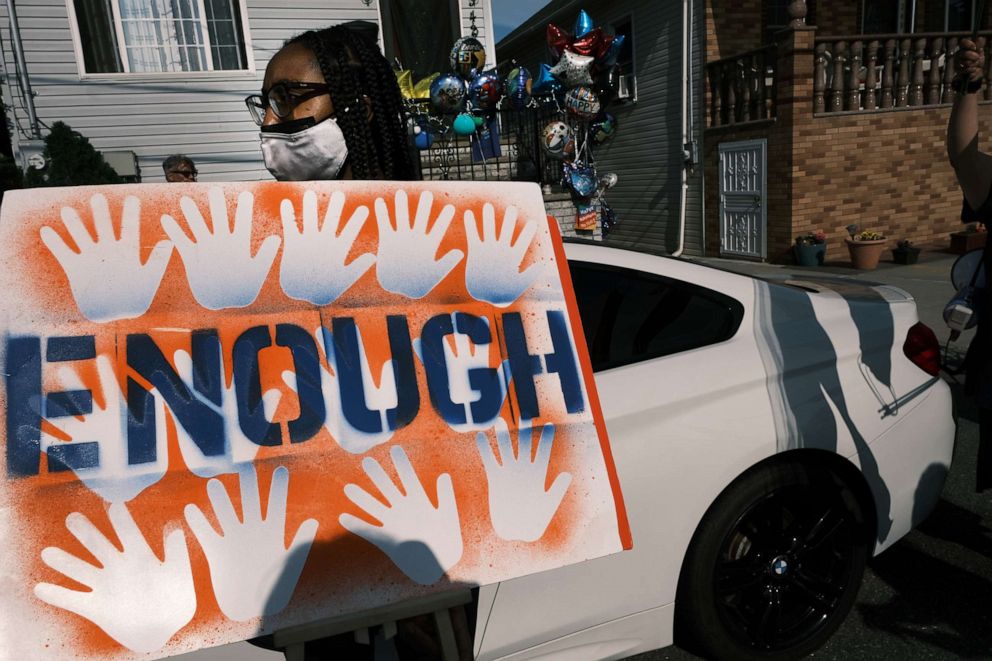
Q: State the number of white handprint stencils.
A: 13